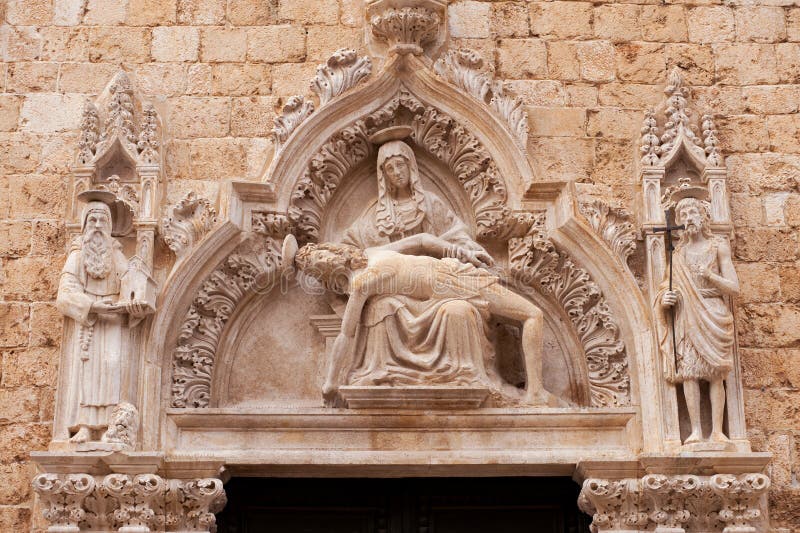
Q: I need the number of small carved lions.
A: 1